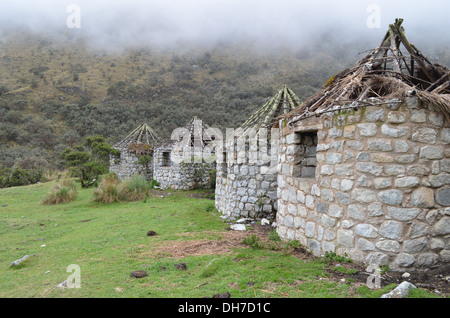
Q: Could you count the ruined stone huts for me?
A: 4